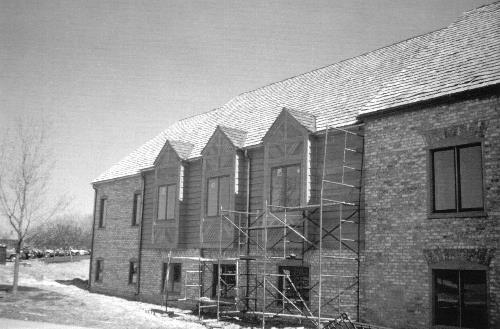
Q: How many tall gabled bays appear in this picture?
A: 3